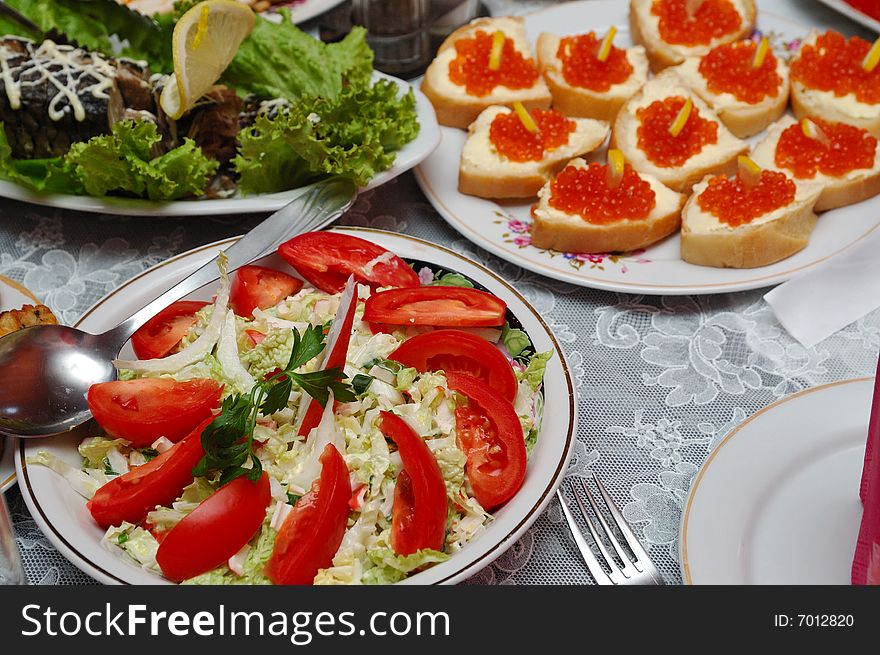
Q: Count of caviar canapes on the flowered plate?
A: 10